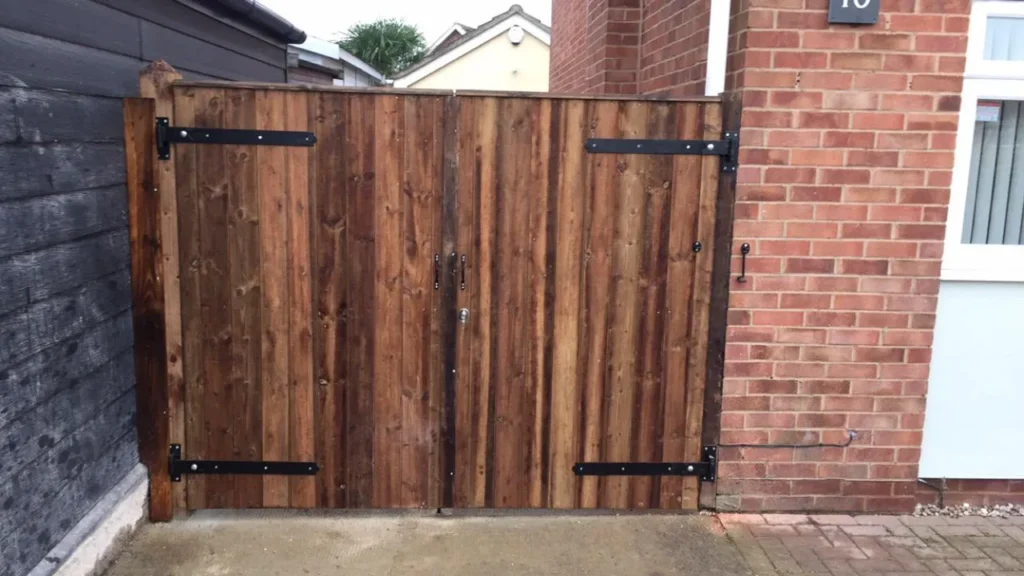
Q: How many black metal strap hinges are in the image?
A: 4